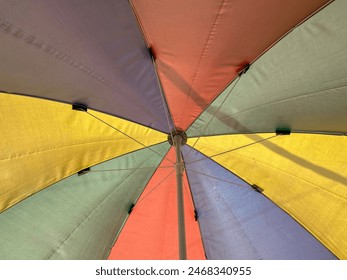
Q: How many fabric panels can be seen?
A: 8